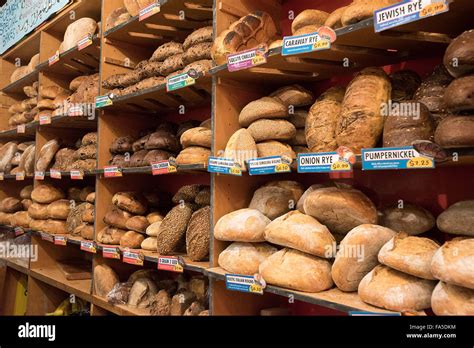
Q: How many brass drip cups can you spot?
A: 0